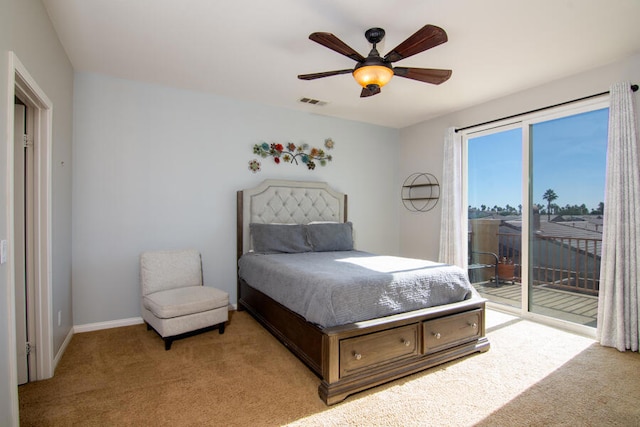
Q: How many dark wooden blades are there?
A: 5